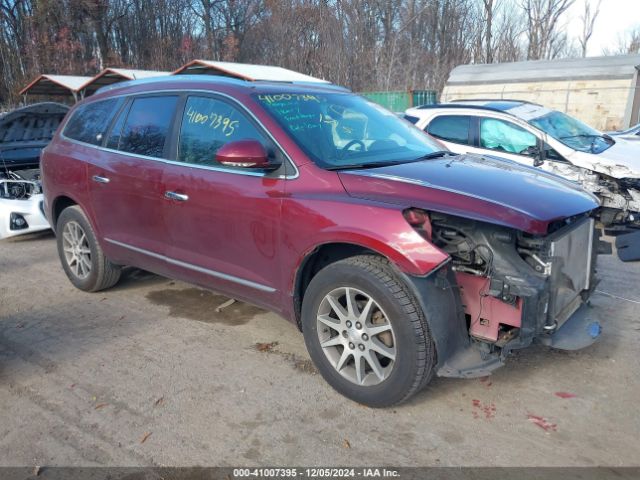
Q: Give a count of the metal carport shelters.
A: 3